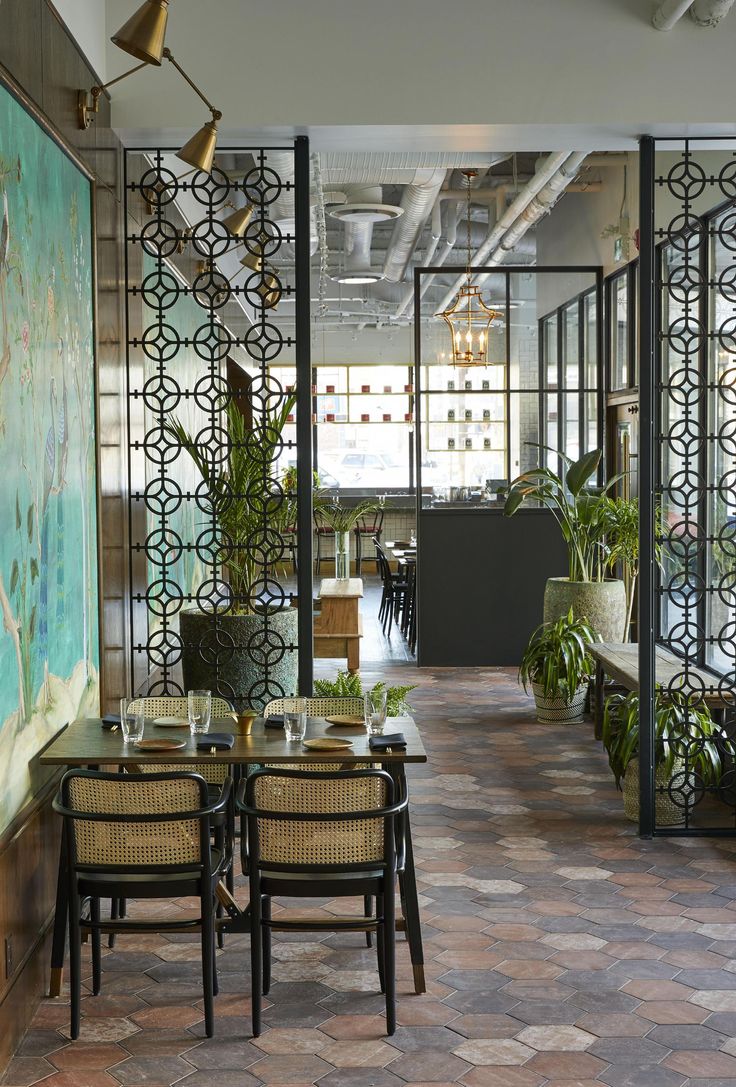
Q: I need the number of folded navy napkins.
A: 4